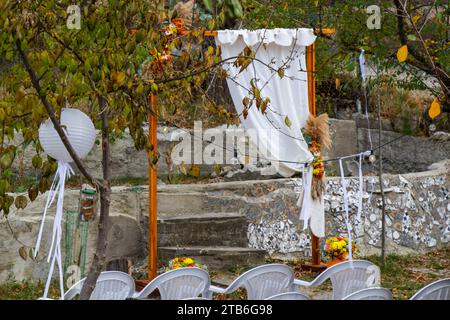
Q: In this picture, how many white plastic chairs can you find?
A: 7